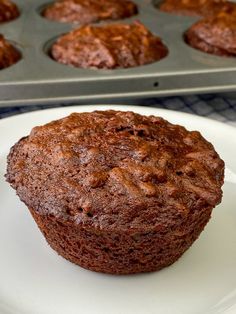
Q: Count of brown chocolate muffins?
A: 7